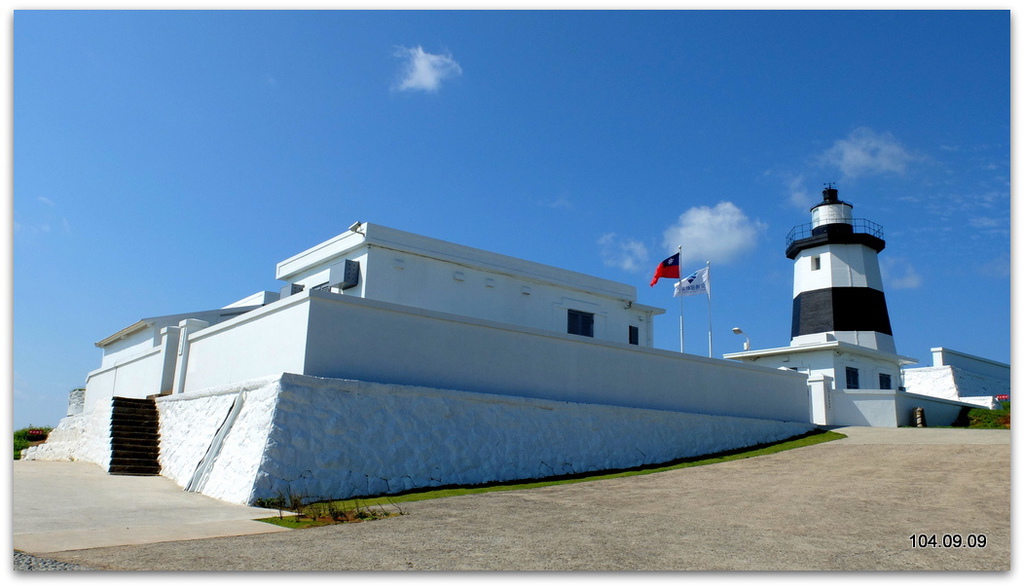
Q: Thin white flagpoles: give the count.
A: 2